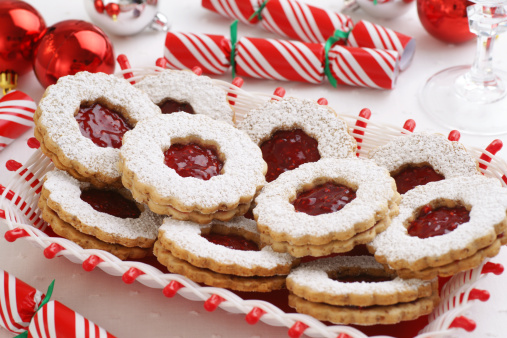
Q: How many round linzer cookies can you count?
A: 10